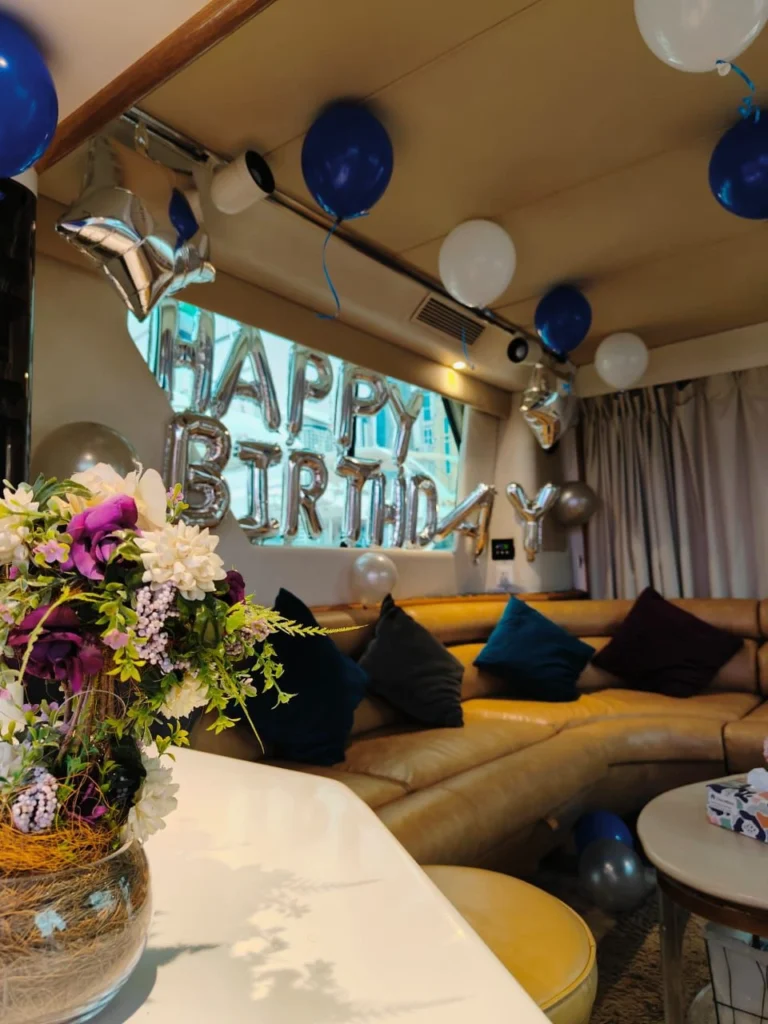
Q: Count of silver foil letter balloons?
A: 13